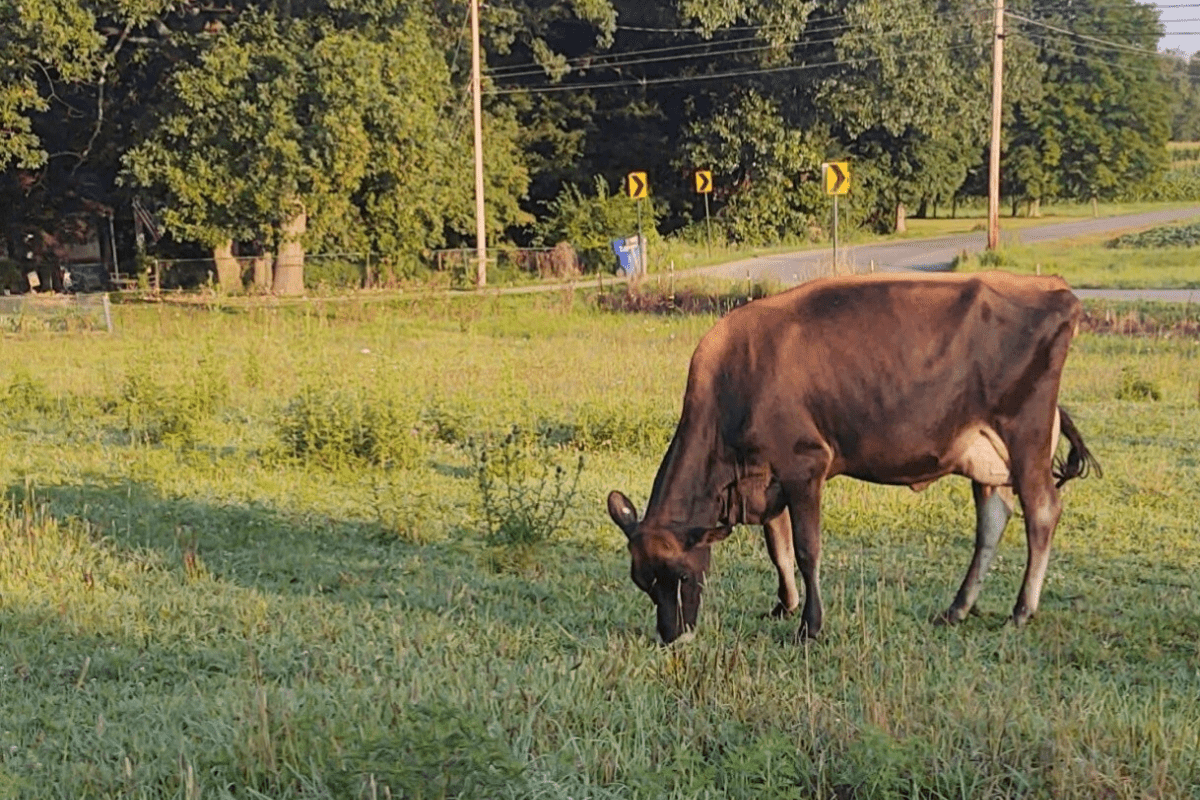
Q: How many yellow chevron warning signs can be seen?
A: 3